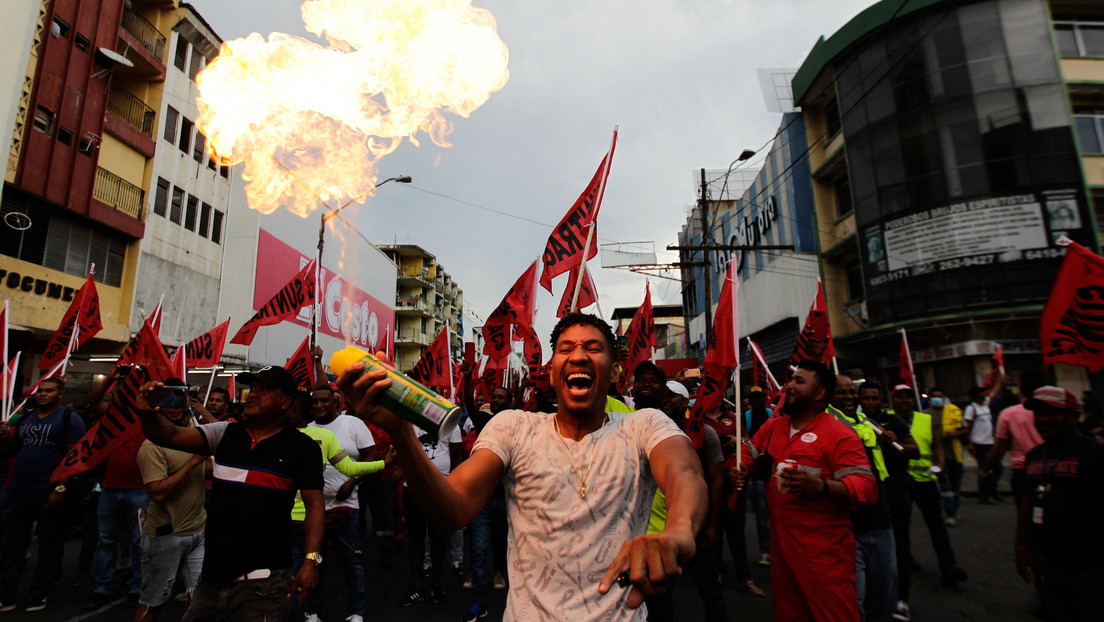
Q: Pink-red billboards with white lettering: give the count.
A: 1